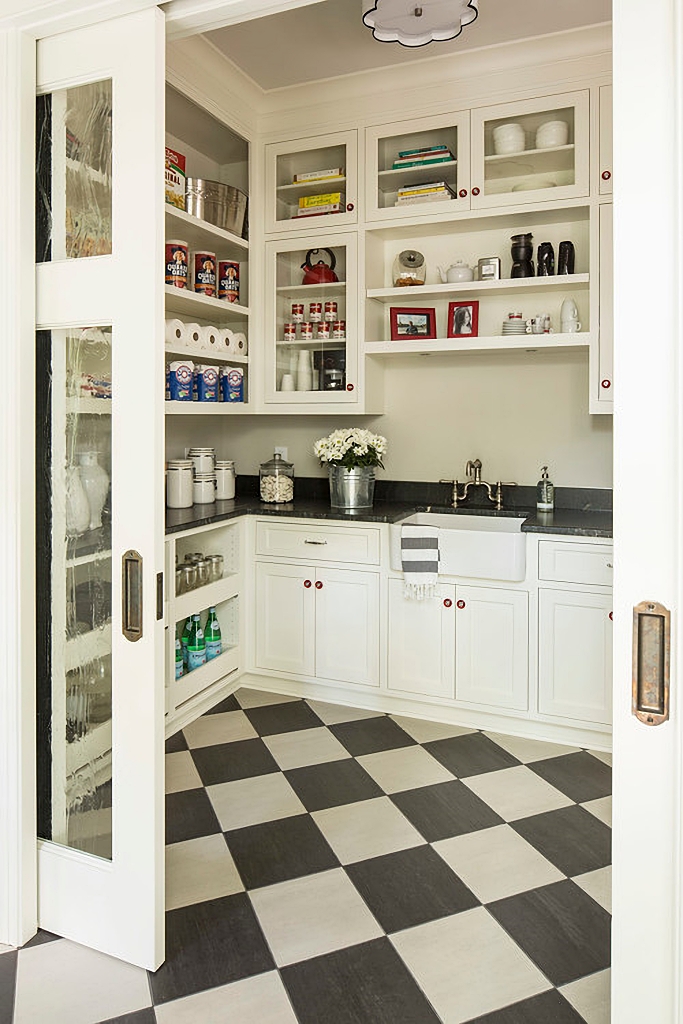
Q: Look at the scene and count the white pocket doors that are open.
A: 2